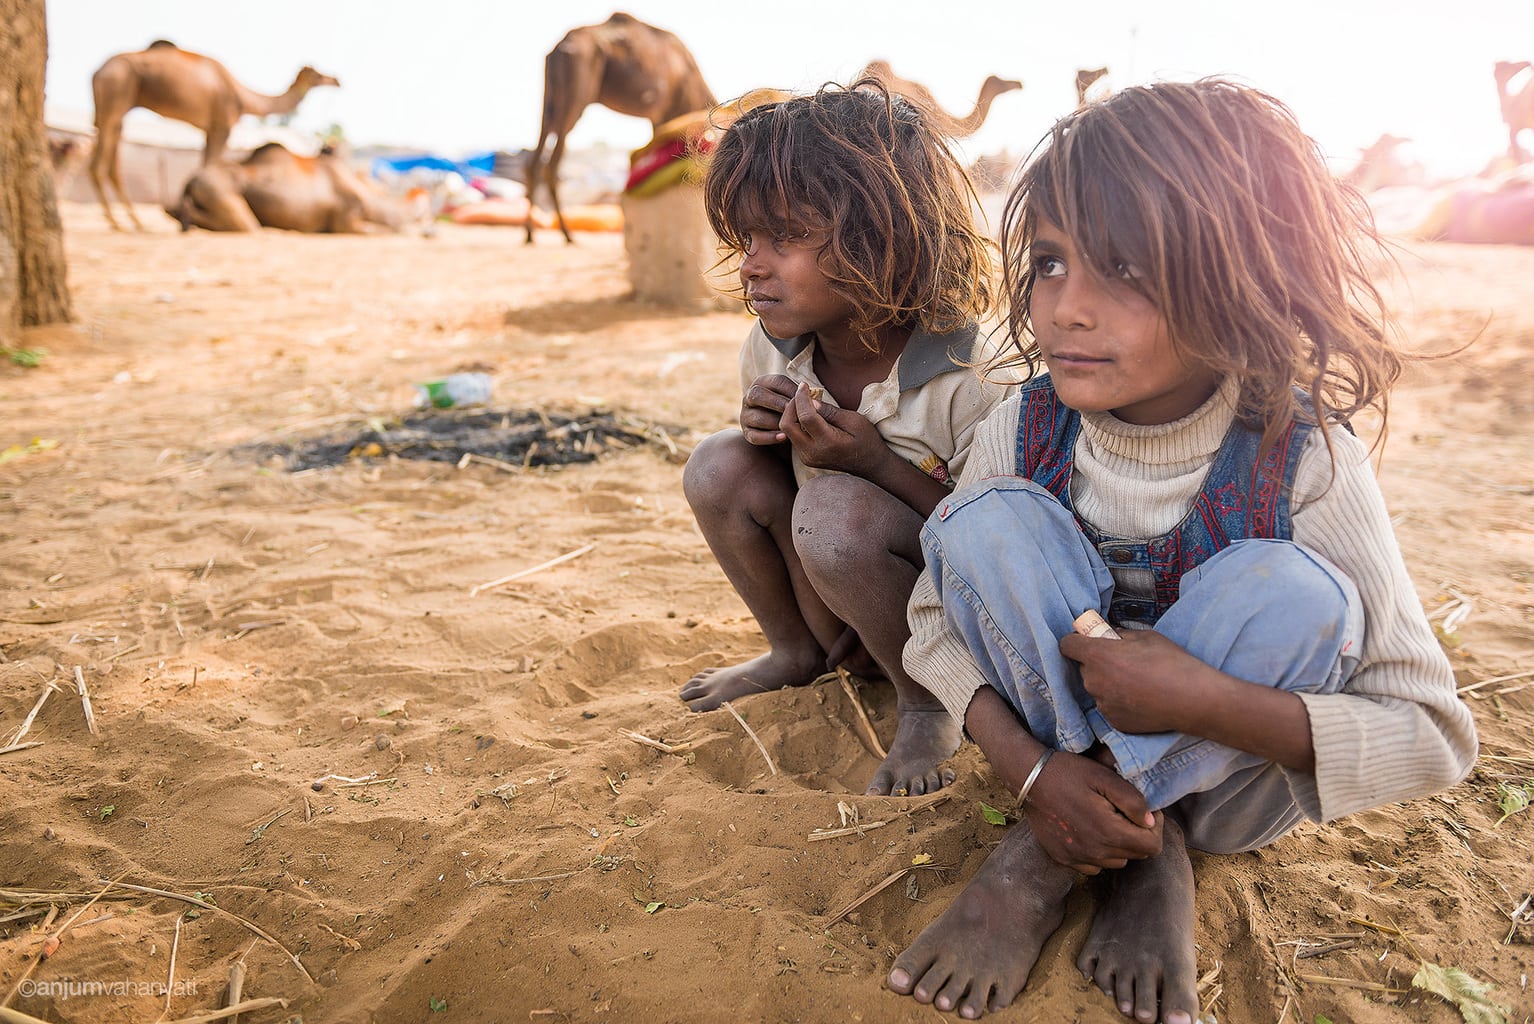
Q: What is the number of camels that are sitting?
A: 1